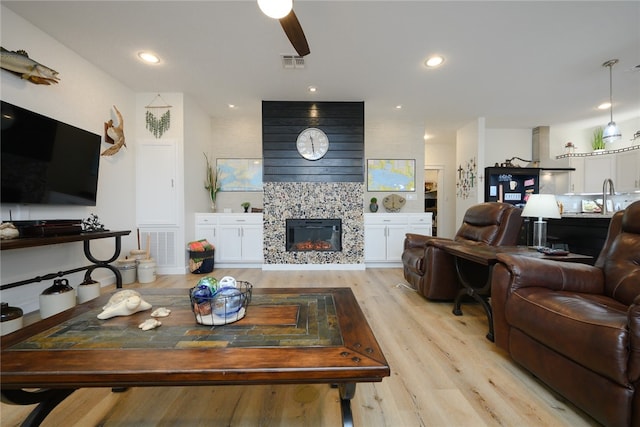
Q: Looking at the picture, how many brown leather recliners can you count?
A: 2